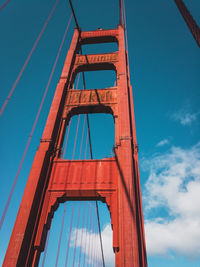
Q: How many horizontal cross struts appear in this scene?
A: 4